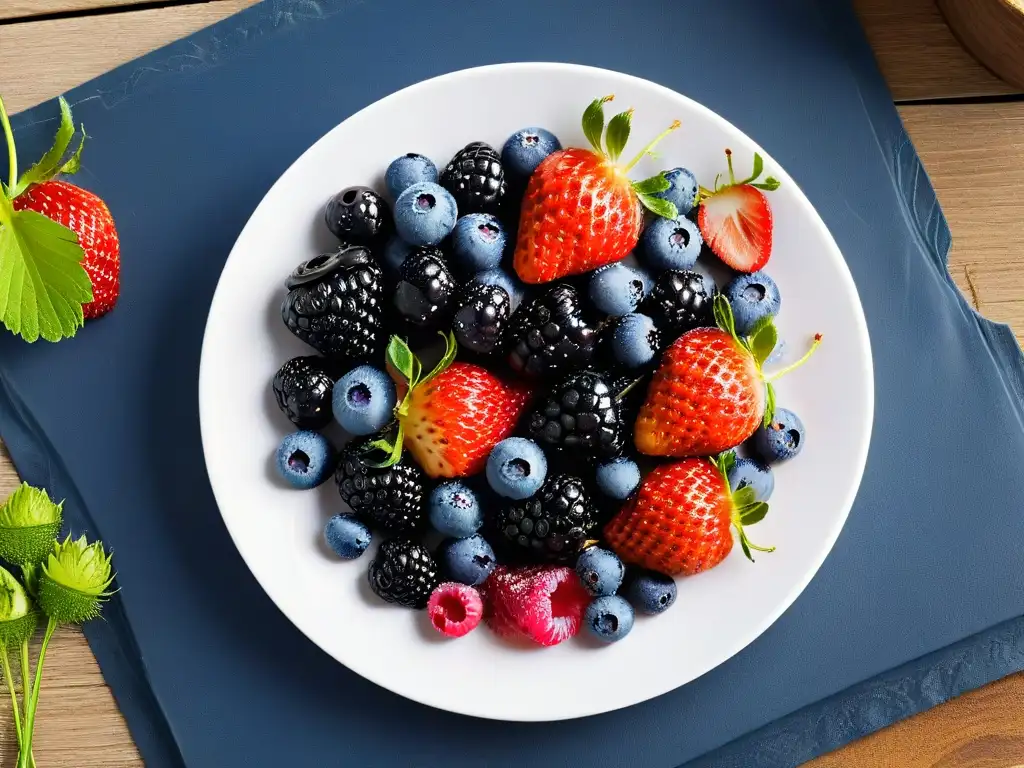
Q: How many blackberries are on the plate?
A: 12